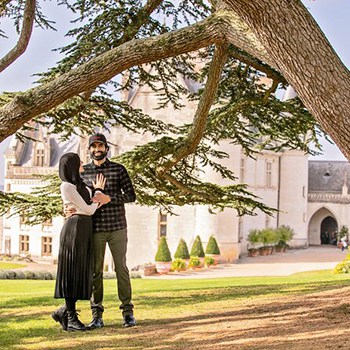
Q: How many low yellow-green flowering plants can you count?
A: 3